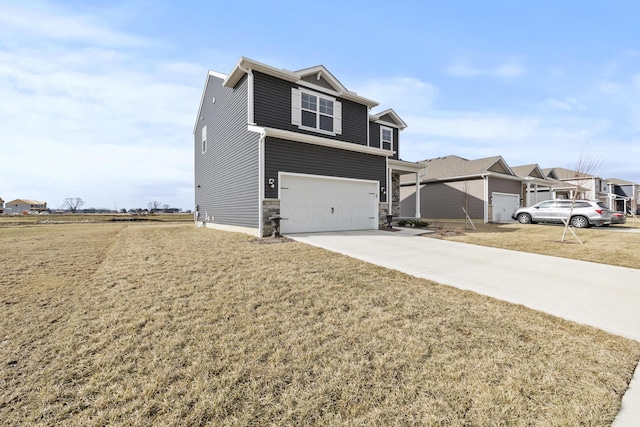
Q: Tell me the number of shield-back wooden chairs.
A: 0